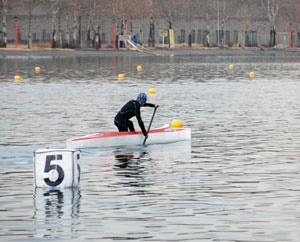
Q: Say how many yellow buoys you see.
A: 8